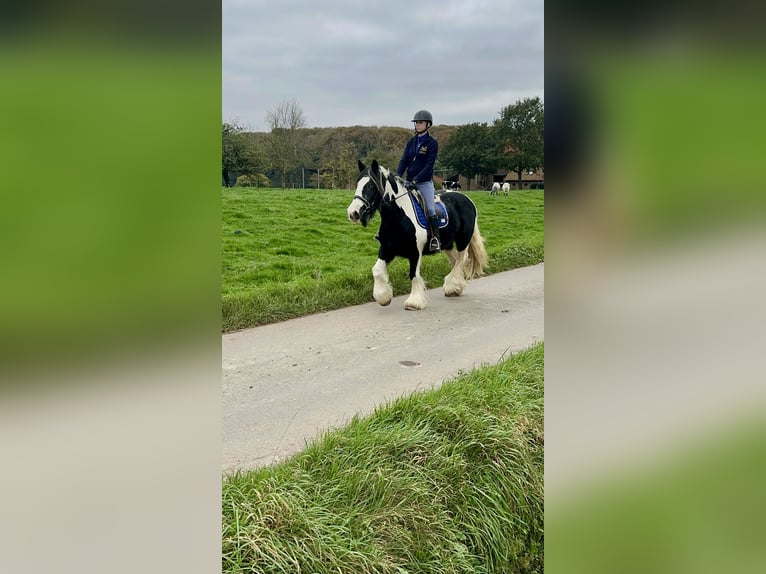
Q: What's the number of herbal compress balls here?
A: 0